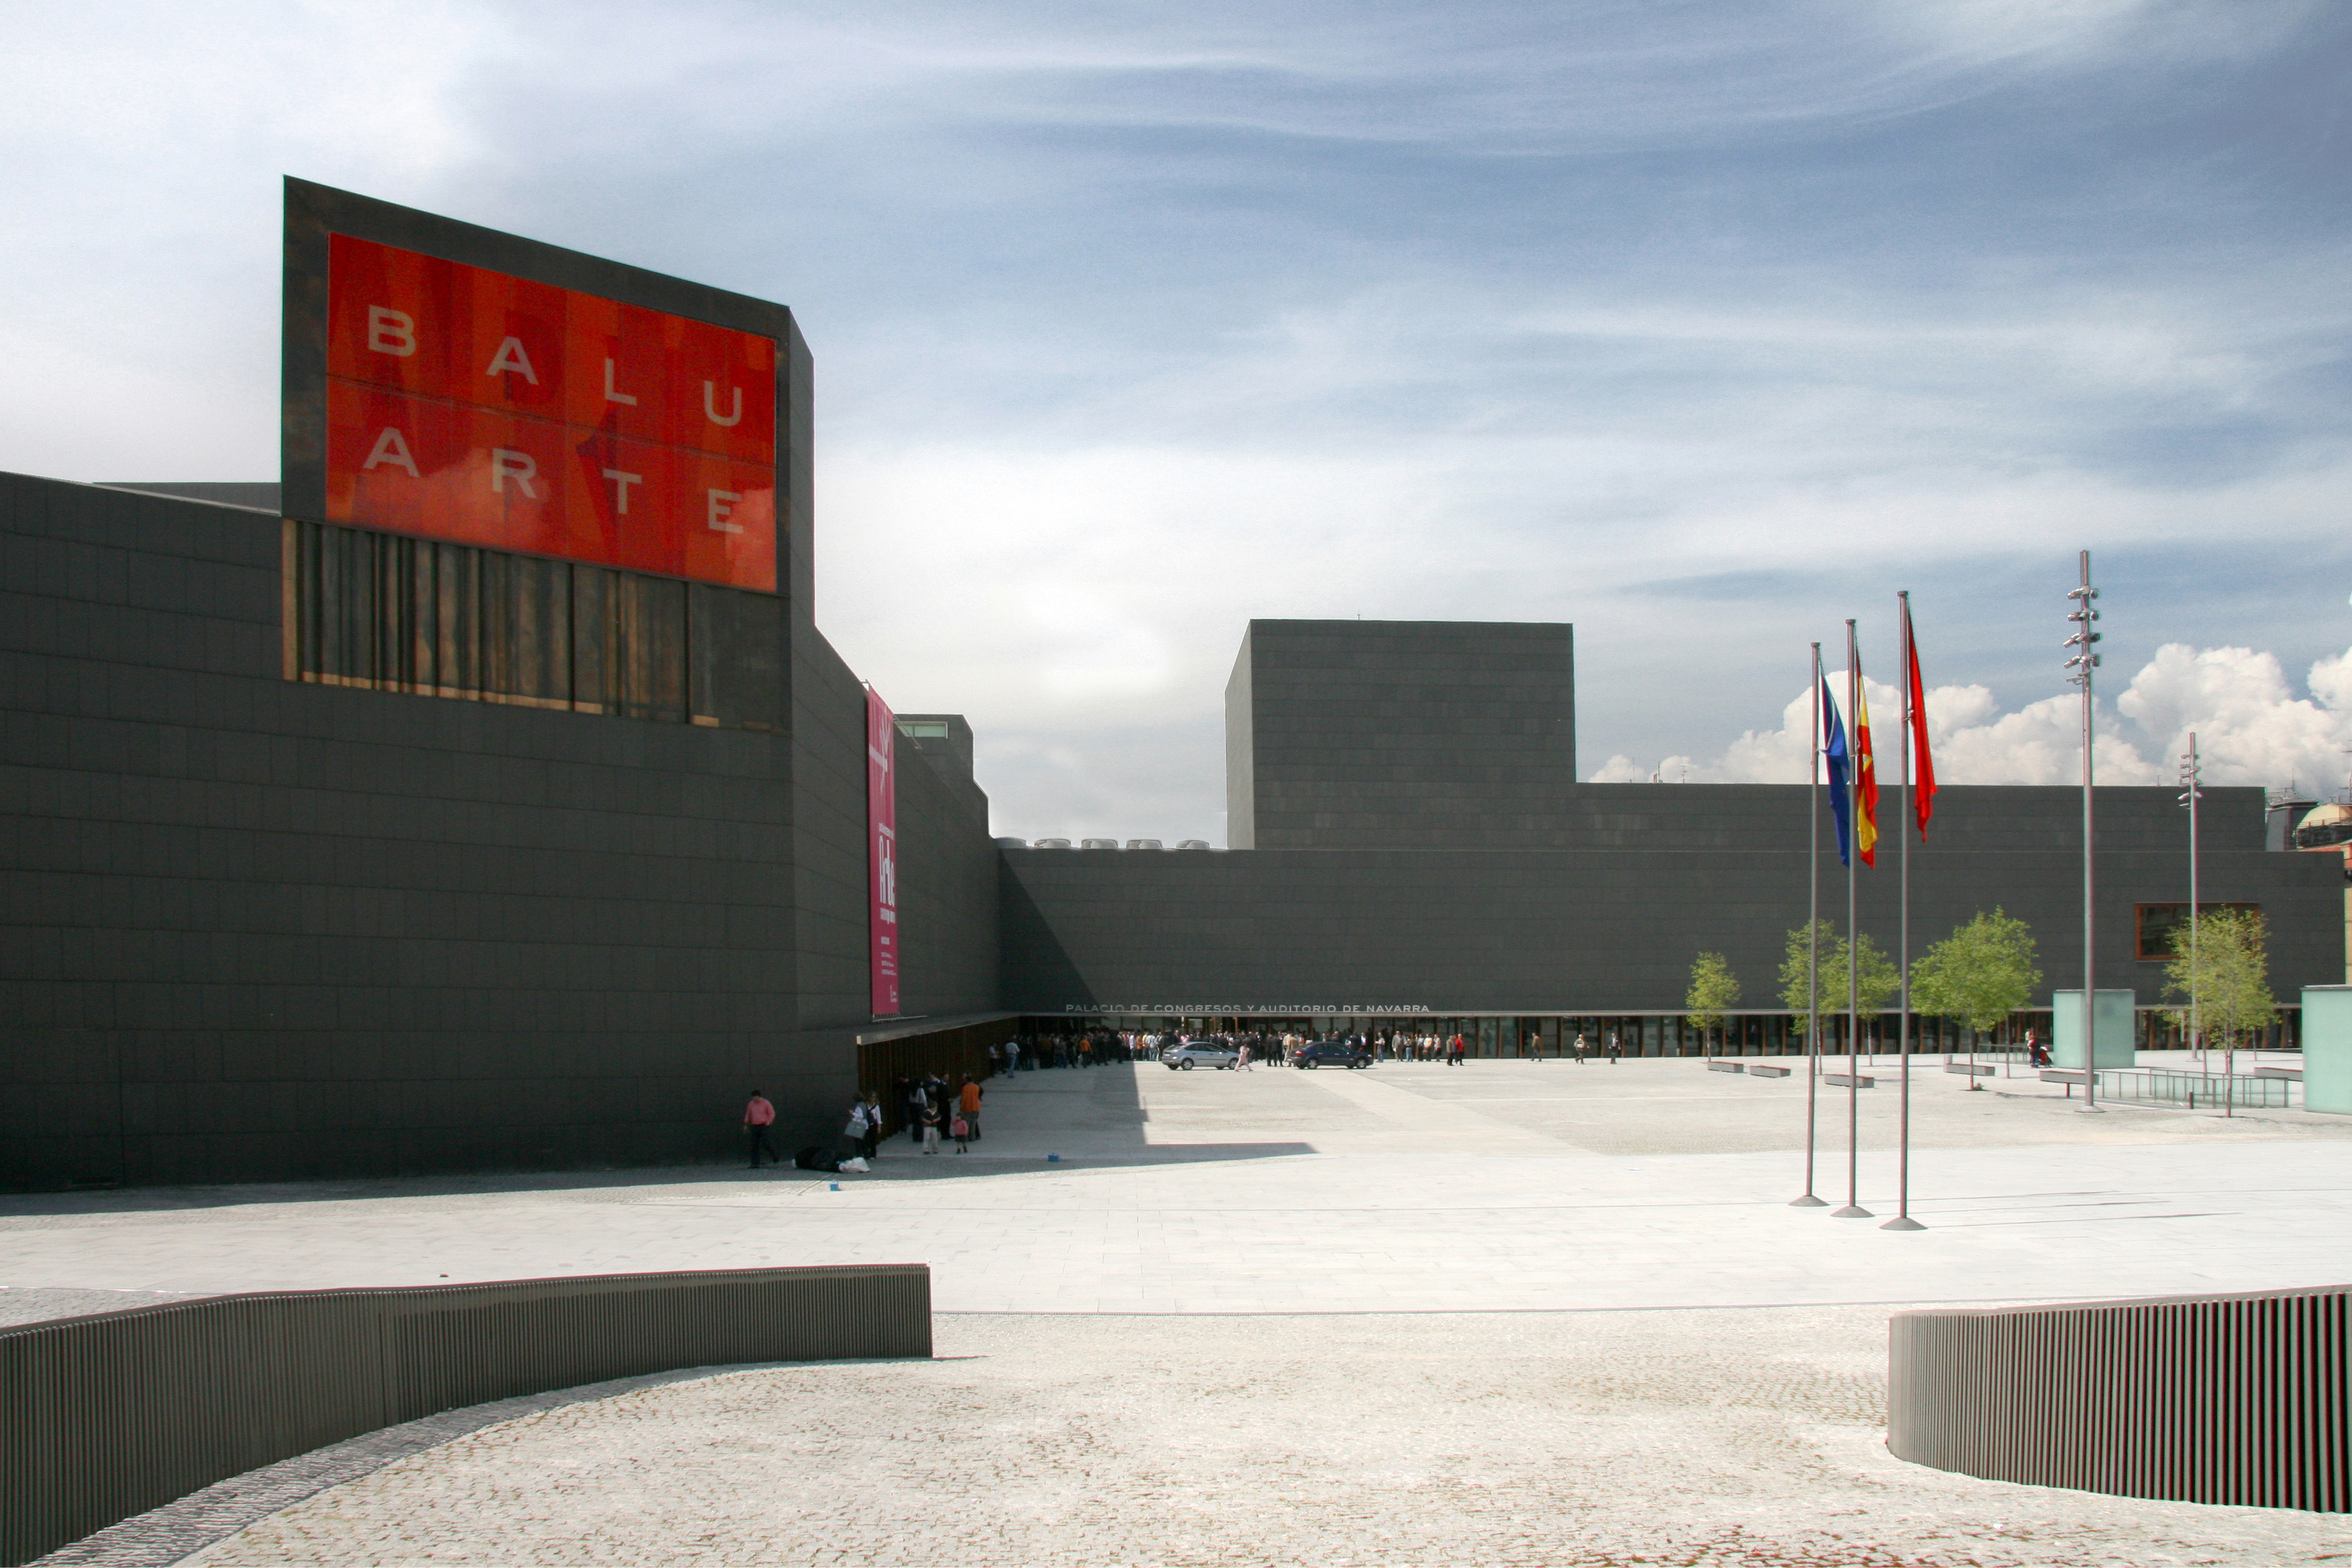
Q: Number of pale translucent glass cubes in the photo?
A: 2